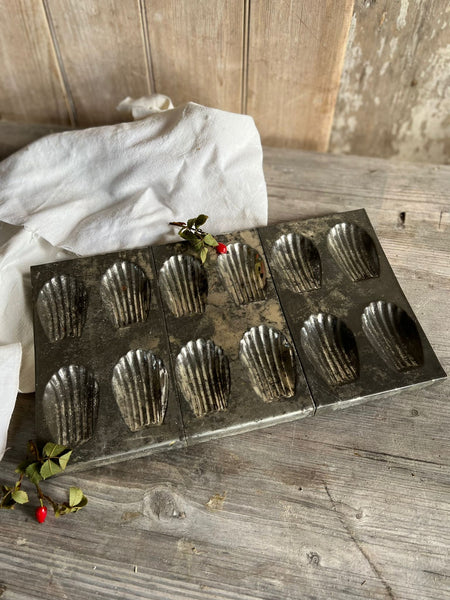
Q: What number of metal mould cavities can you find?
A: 12